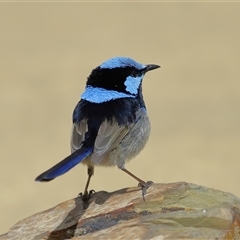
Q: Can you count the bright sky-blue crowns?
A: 1